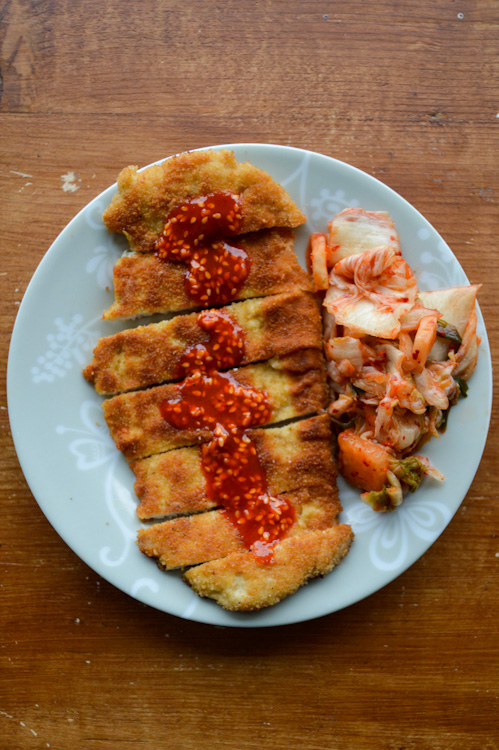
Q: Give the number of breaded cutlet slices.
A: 7